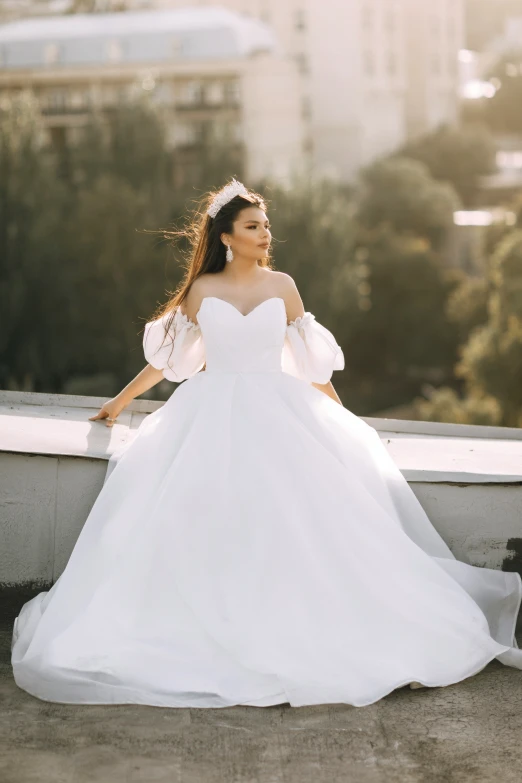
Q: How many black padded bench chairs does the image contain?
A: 0